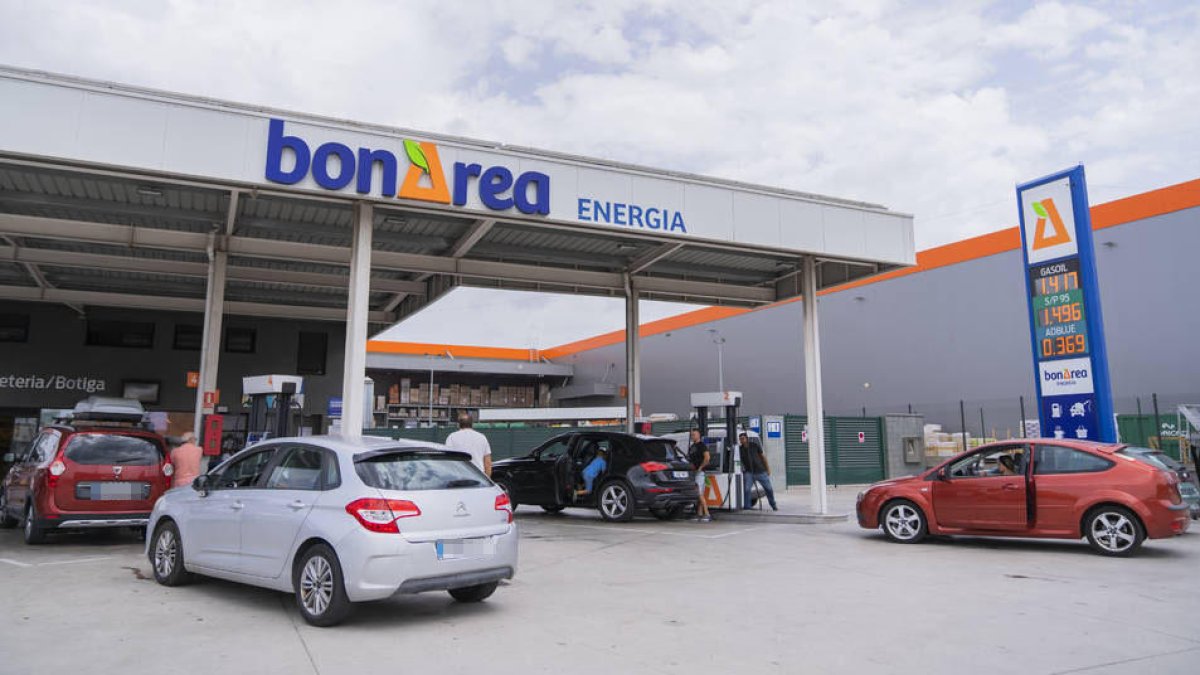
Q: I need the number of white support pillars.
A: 4